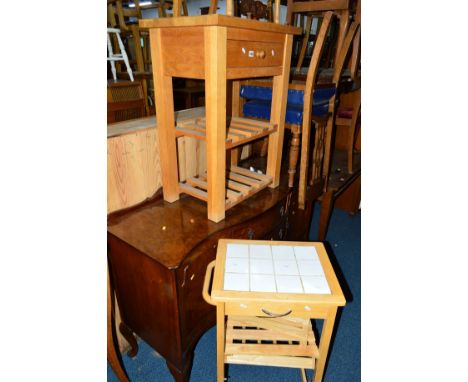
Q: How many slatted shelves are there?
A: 3